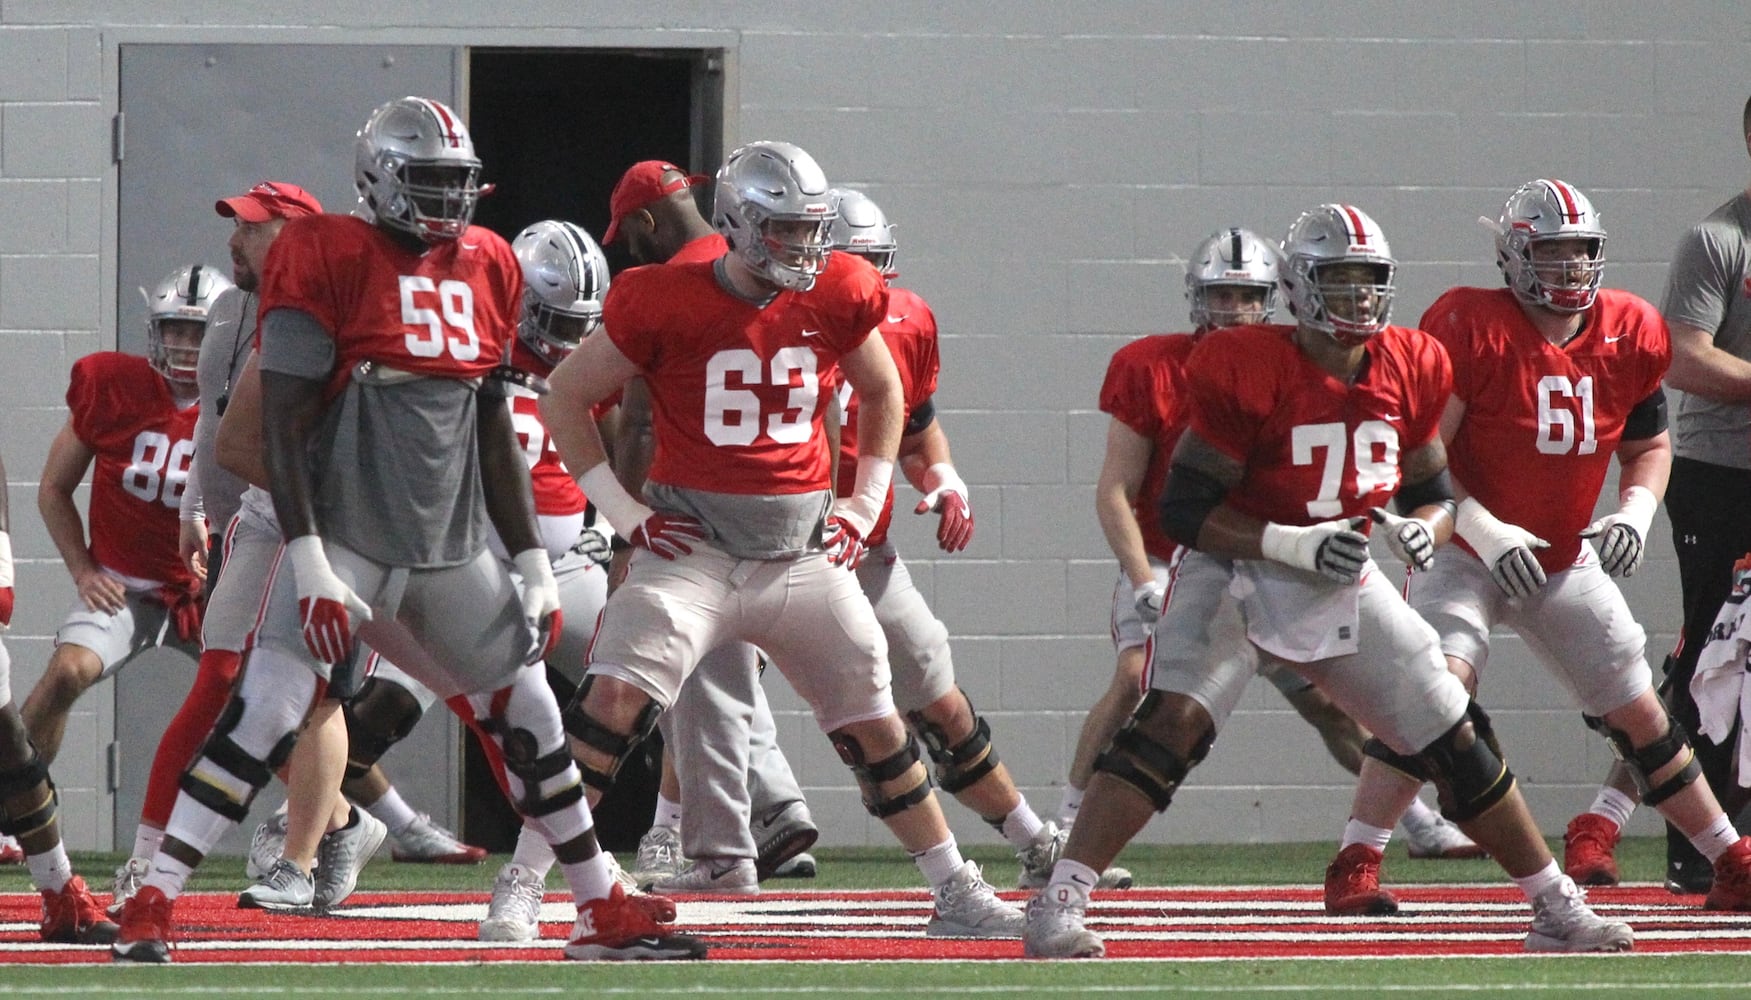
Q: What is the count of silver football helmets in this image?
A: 8